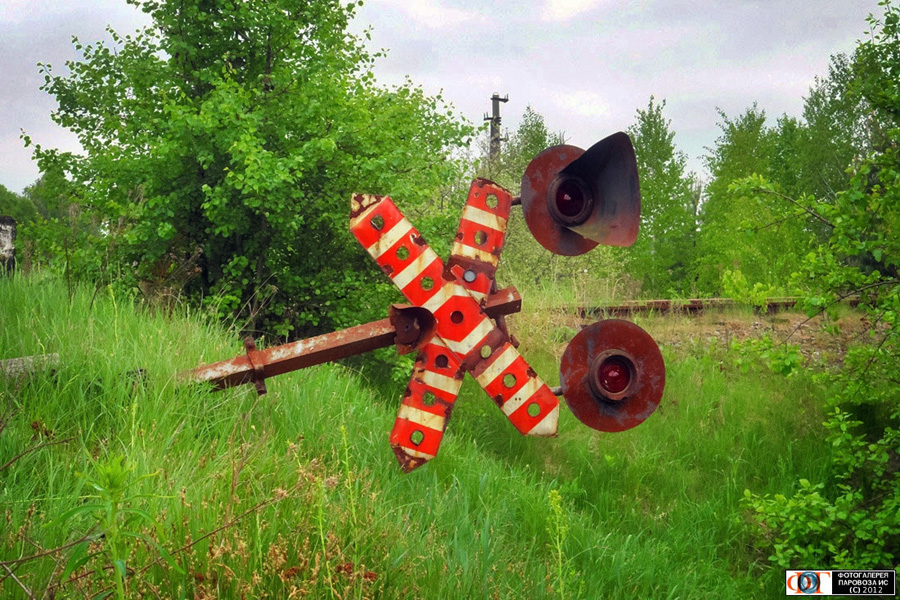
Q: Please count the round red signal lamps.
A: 2